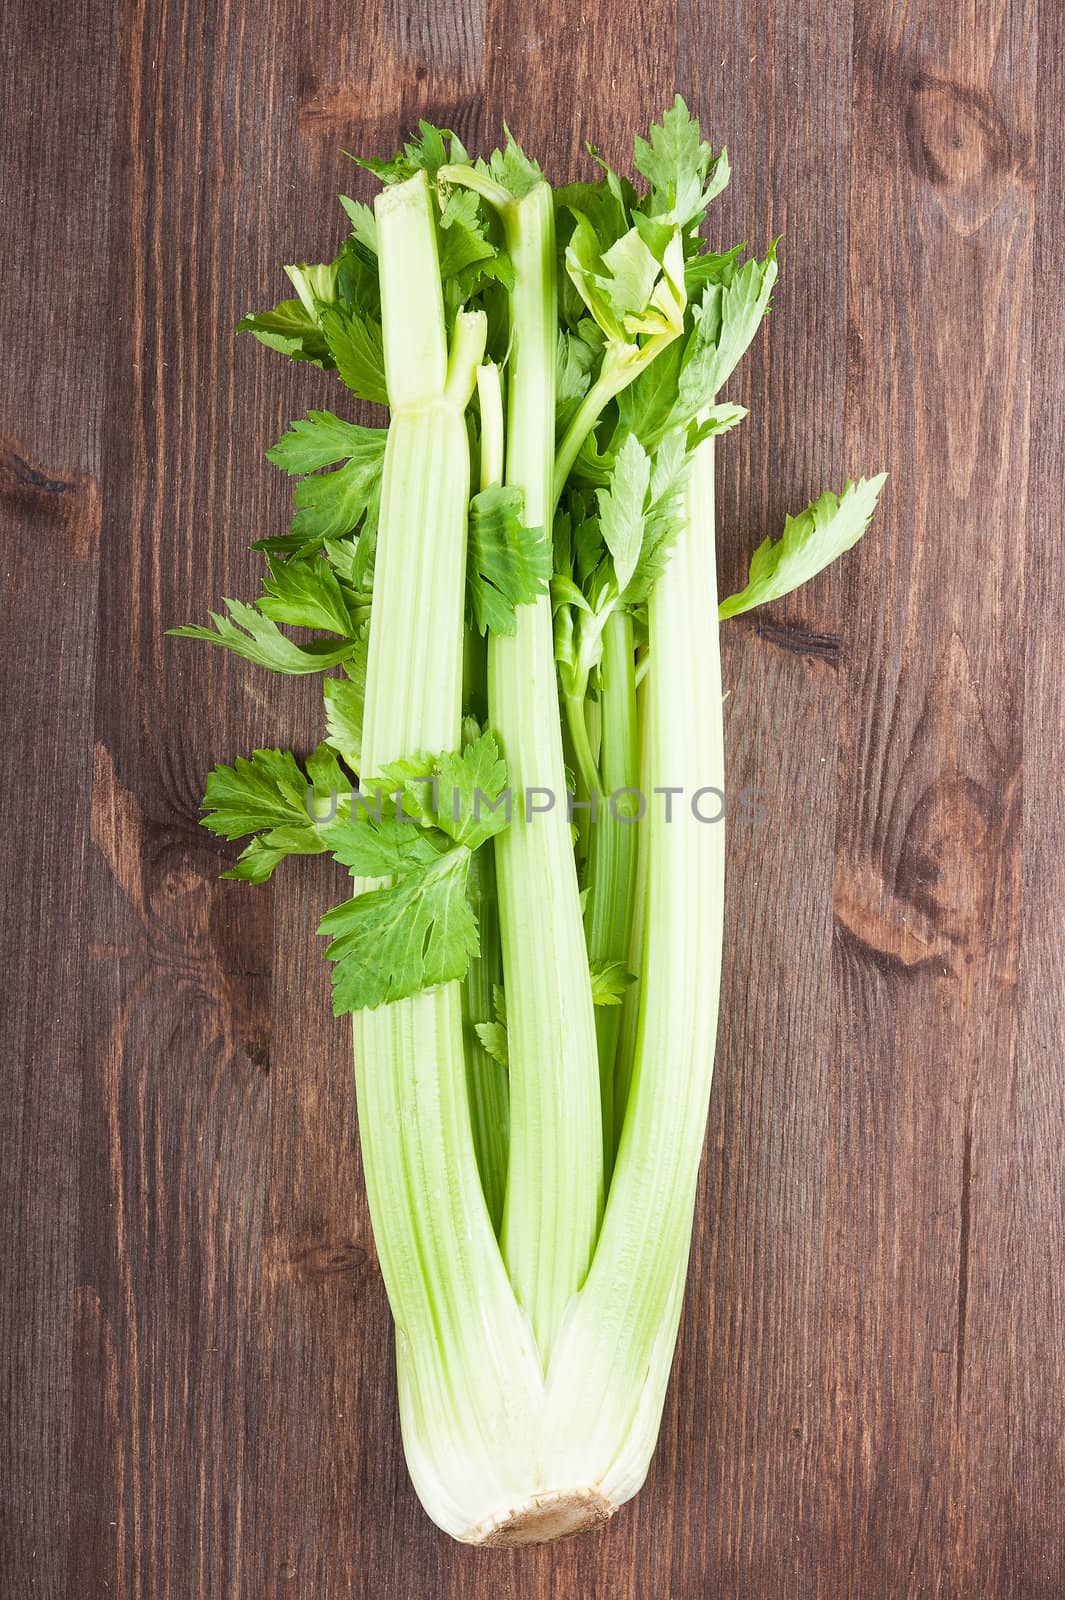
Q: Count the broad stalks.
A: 3